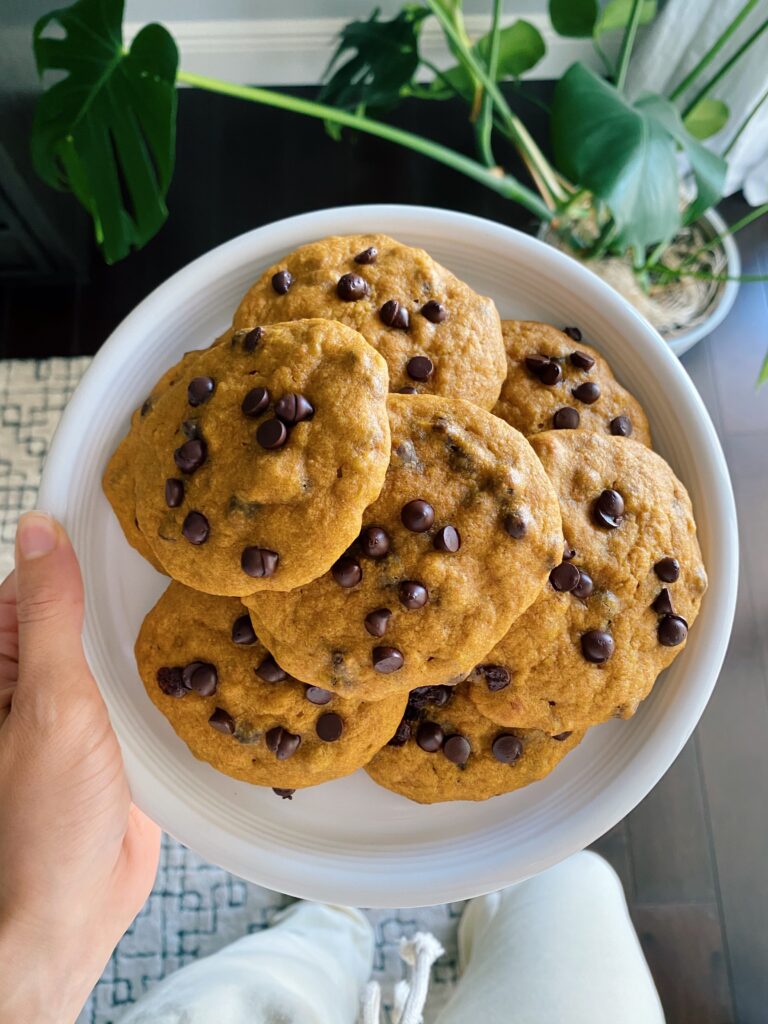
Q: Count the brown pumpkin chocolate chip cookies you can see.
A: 8